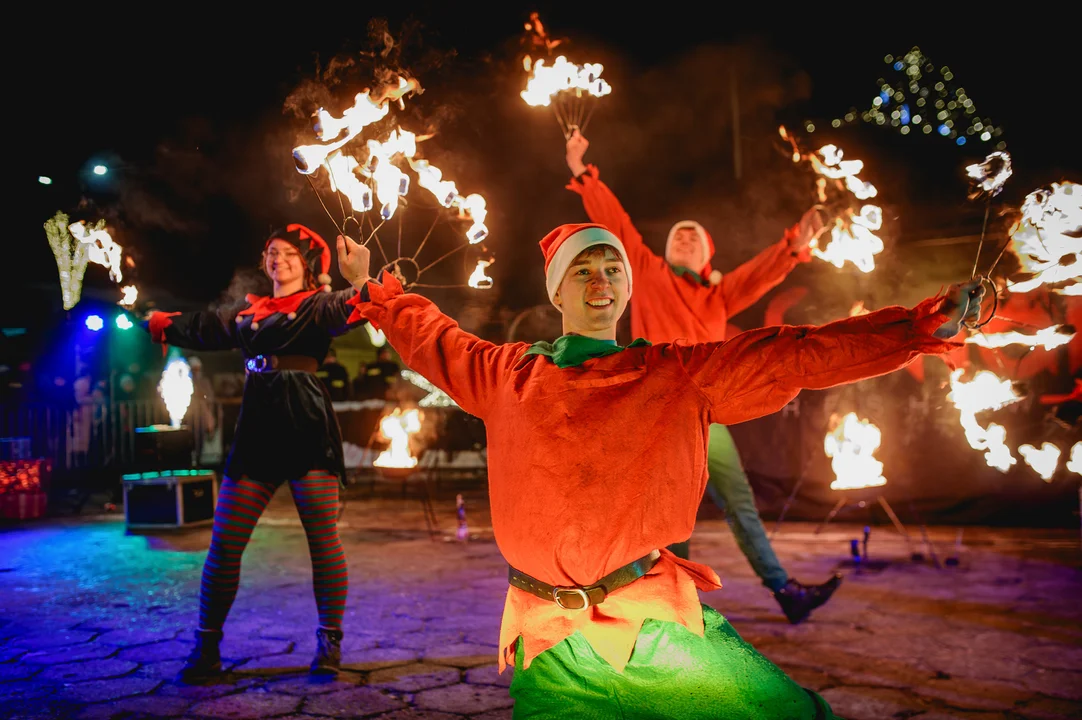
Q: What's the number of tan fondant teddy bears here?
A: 0